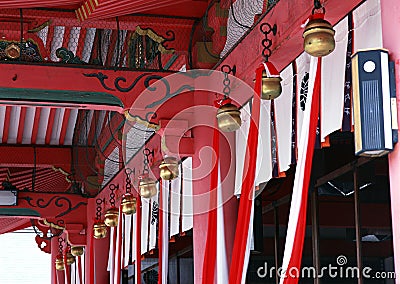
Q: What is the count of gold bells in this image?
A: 11